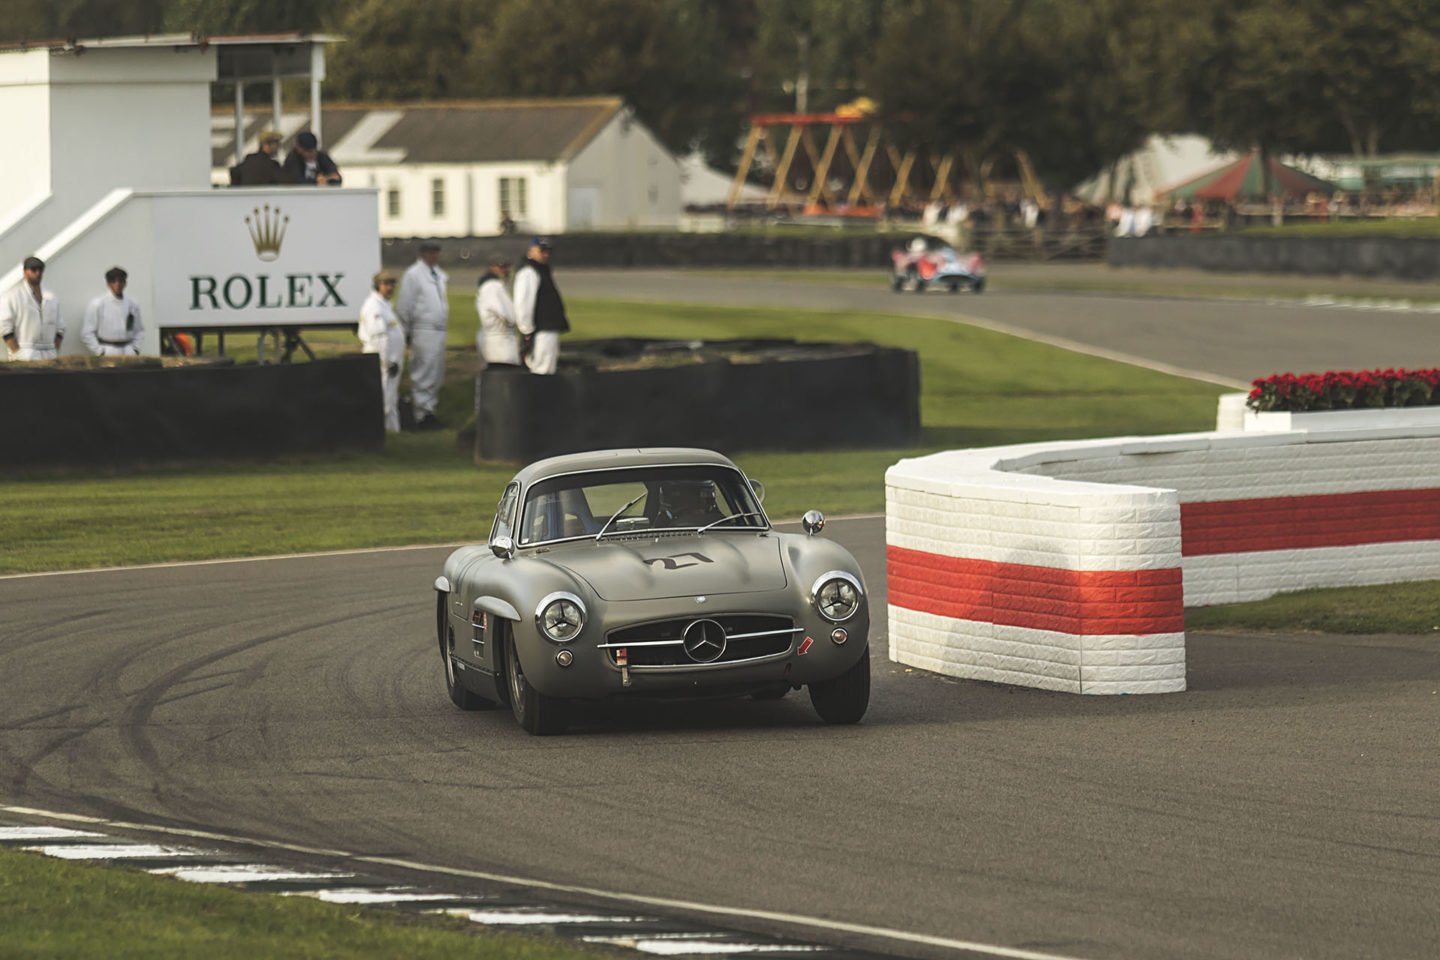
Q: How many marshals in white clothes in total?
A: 6